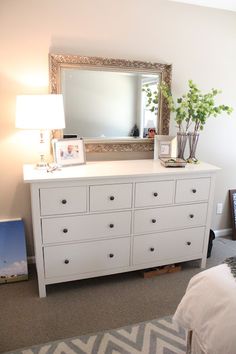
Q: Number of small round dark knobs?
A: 12